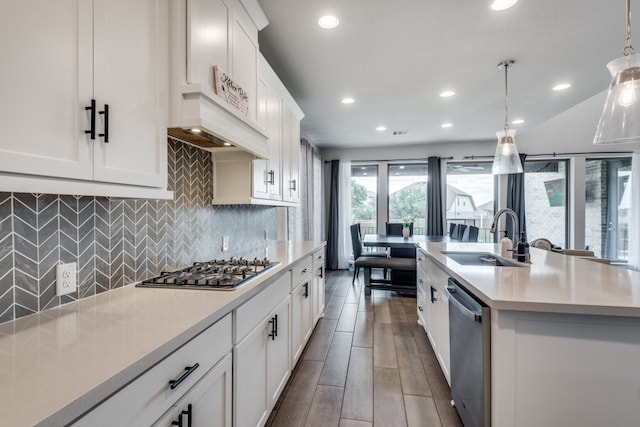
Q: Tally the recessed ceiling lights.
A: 8